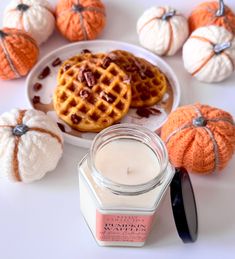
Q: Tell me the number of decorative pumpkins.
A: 8